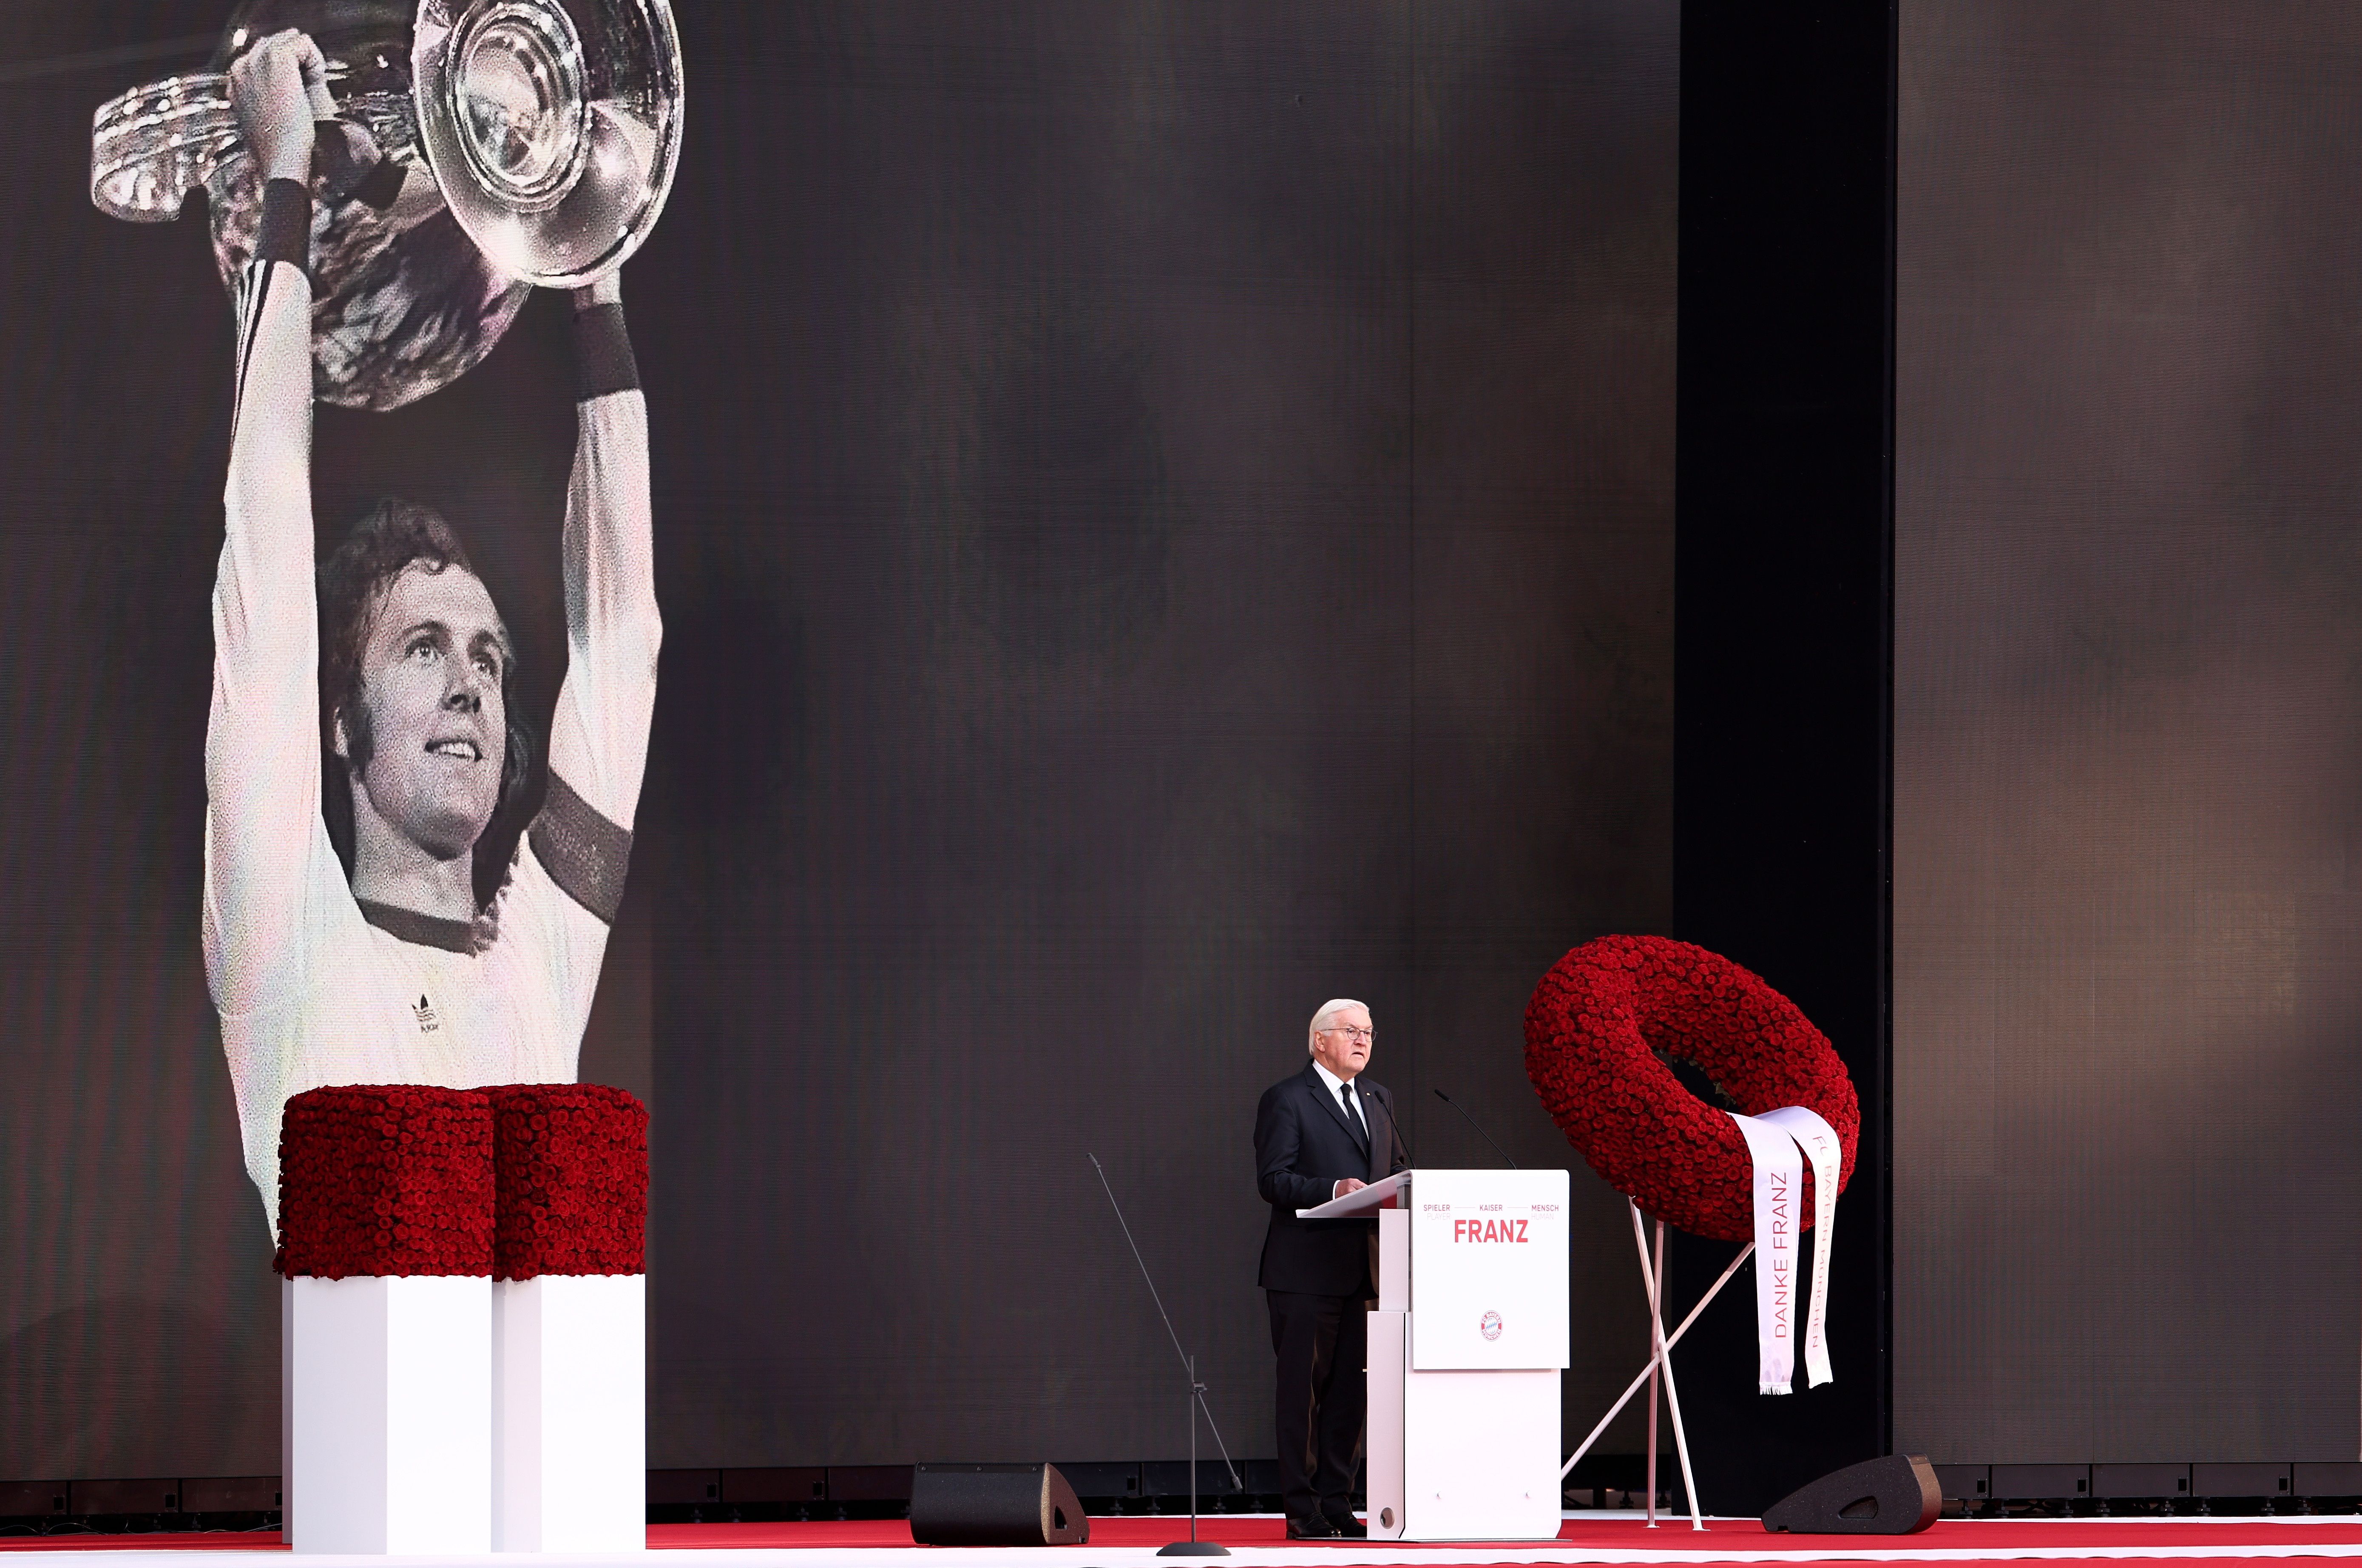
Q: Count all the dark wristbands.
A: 2